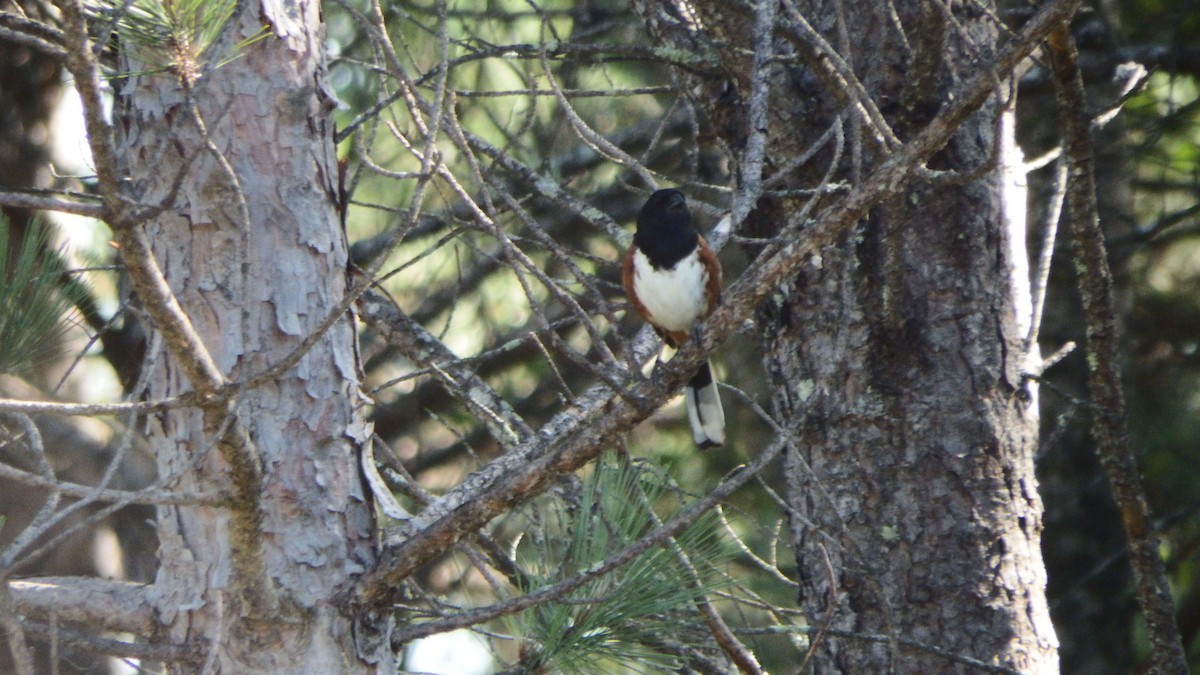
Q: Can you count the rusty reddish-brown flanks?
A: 2